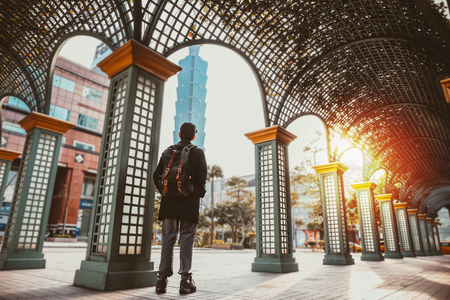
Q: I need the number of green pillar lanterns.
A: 12